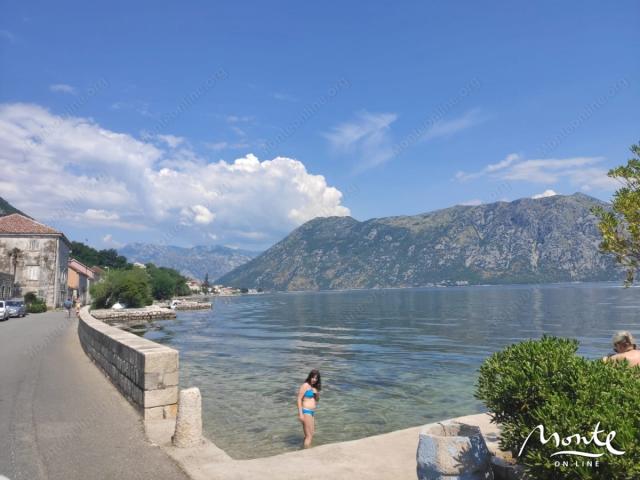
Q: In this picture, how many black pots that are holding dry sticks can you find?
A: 0